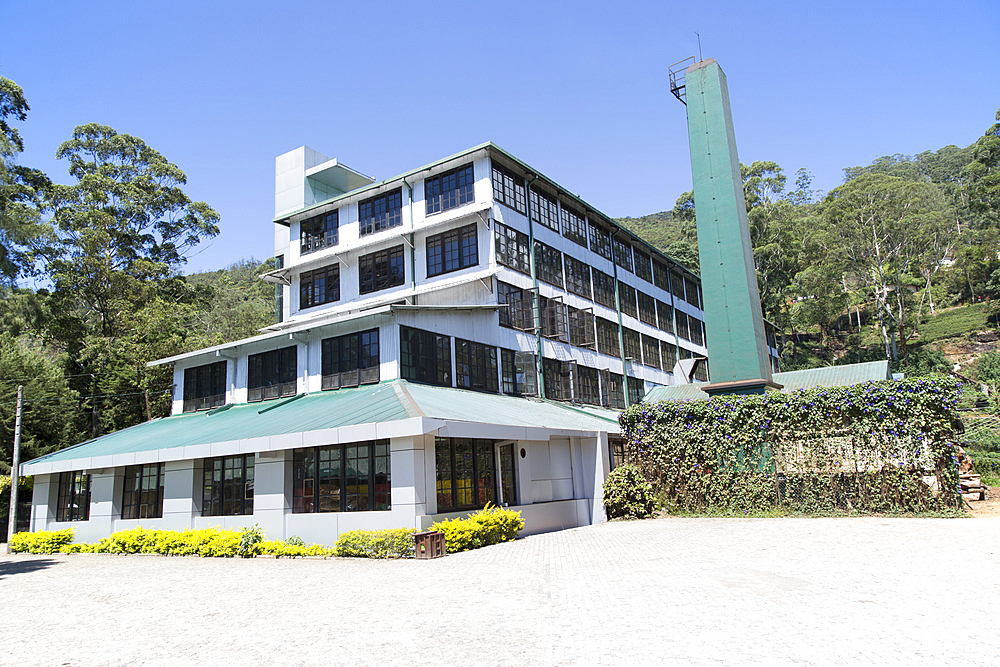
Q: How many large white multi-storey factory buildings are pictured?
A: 1